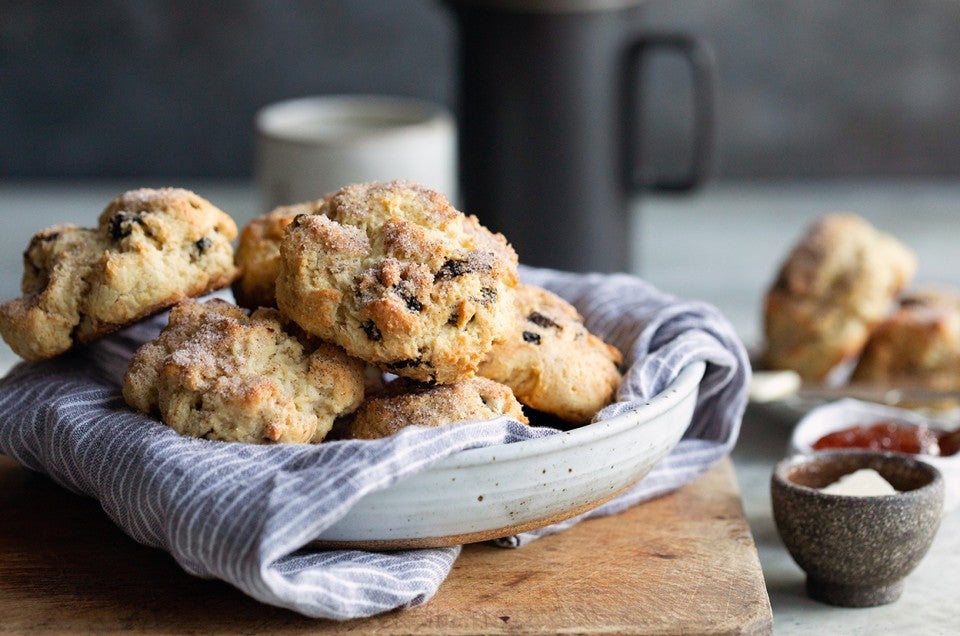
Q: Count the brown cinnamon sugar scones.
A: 8